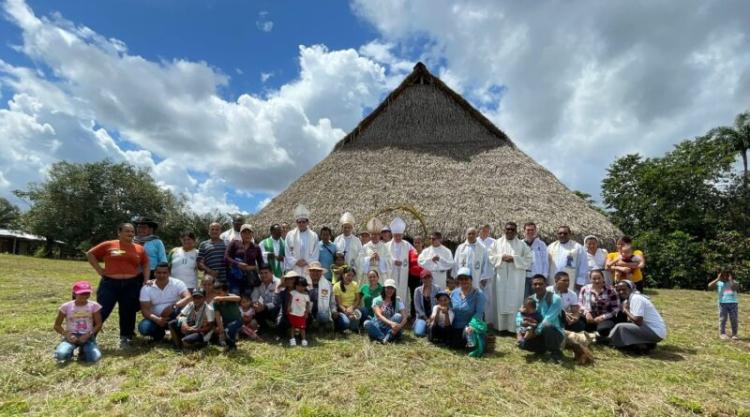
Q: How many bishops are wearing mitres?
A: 4